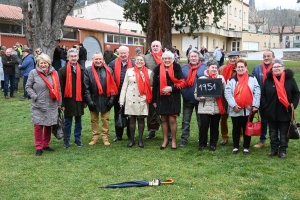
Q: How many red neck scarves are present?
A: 13